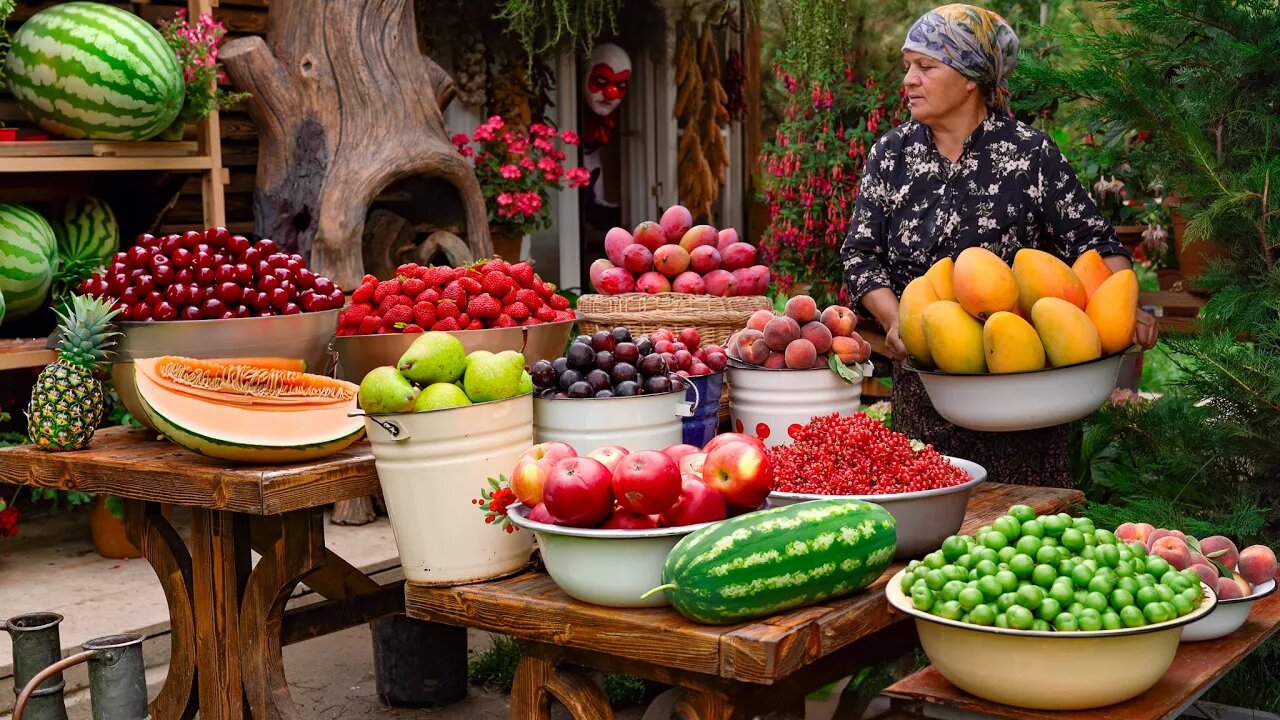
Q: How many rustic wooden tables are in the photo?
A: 3